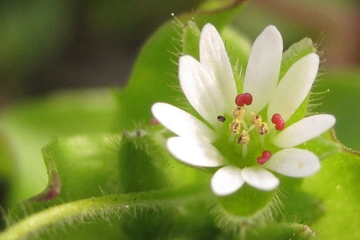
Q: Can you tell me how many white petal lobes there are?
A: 10